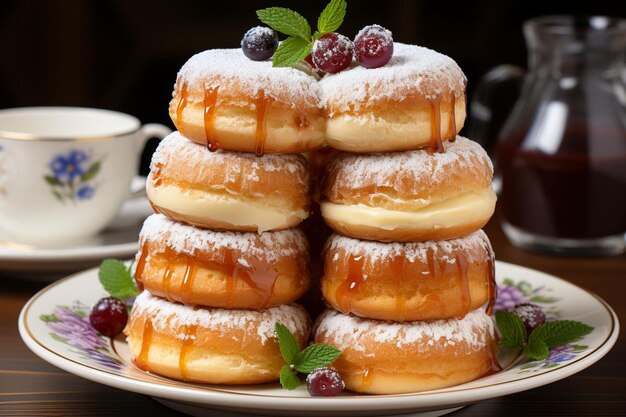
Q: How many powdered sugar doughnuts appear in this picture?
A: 8